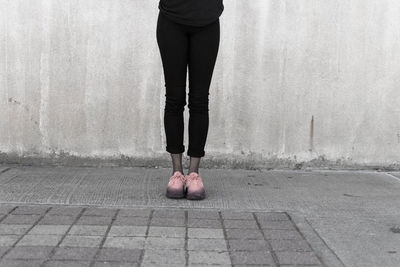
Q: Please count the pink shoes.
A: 2